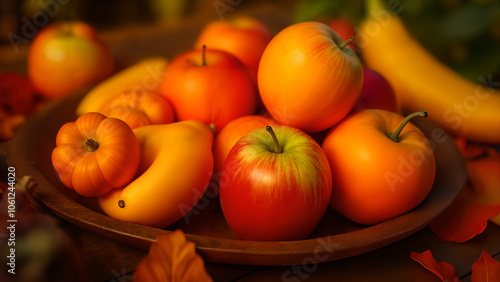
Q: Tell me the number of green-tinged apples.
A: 2